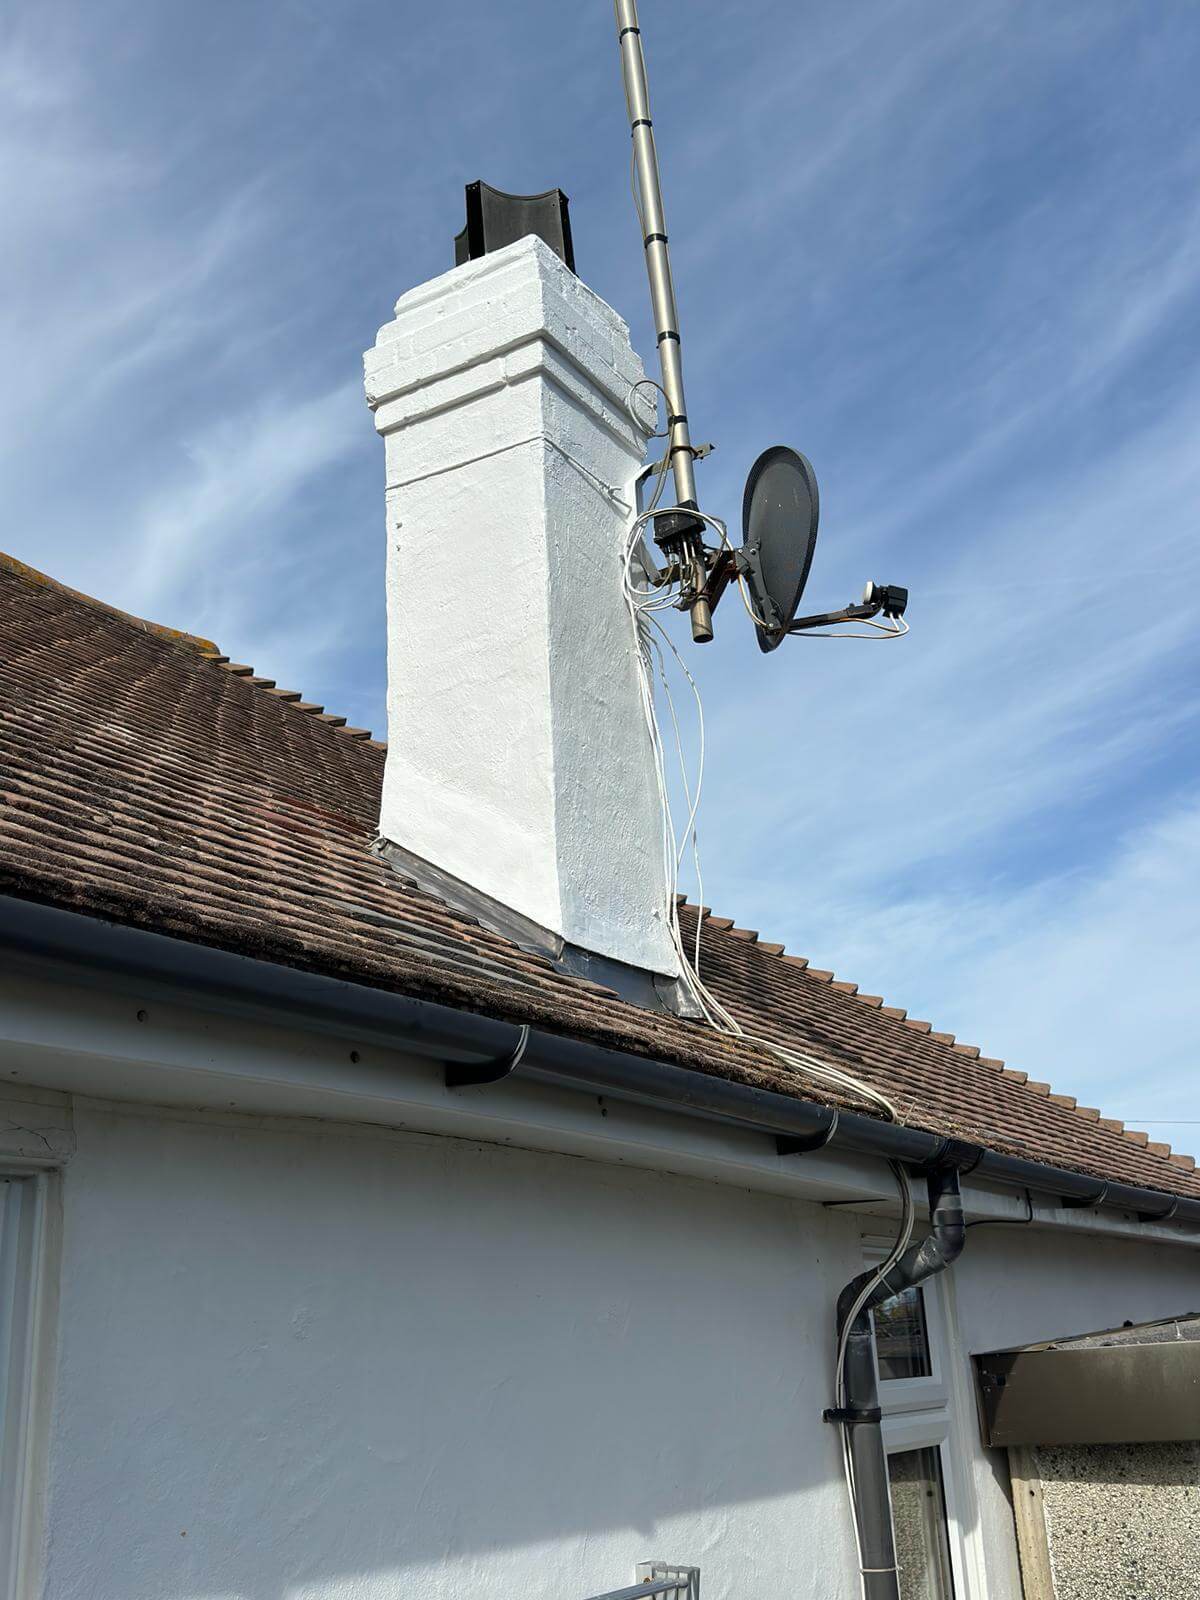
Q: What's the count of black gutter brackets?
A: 4